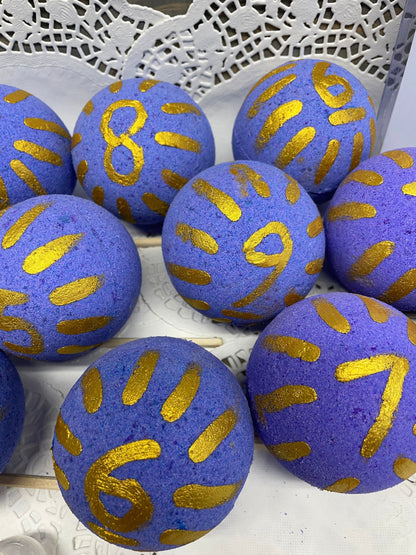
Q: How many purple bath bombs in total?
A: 9